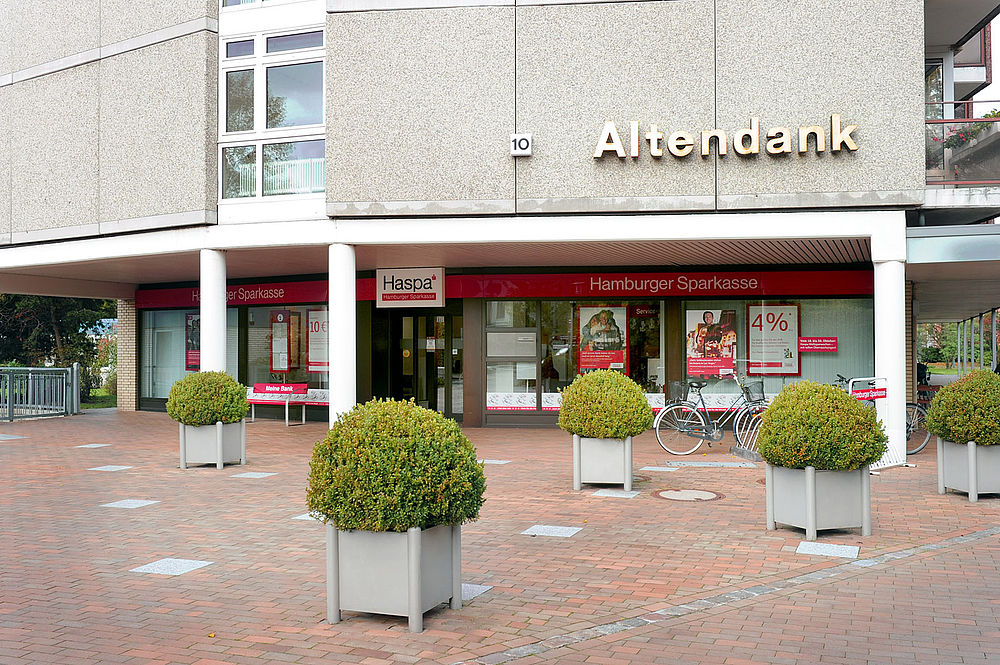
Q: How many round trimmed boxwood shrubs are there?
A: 5